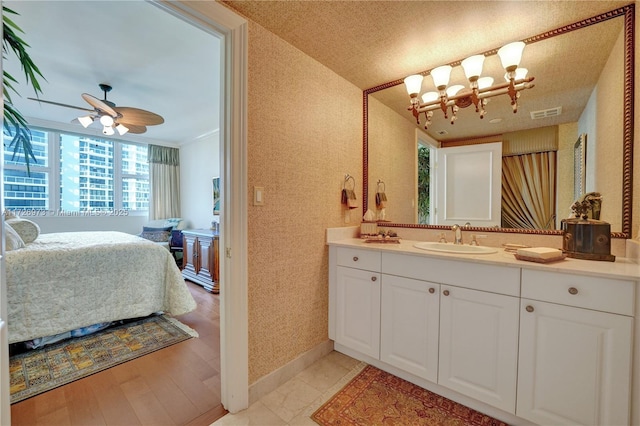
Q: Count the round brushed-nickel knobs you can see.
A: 6